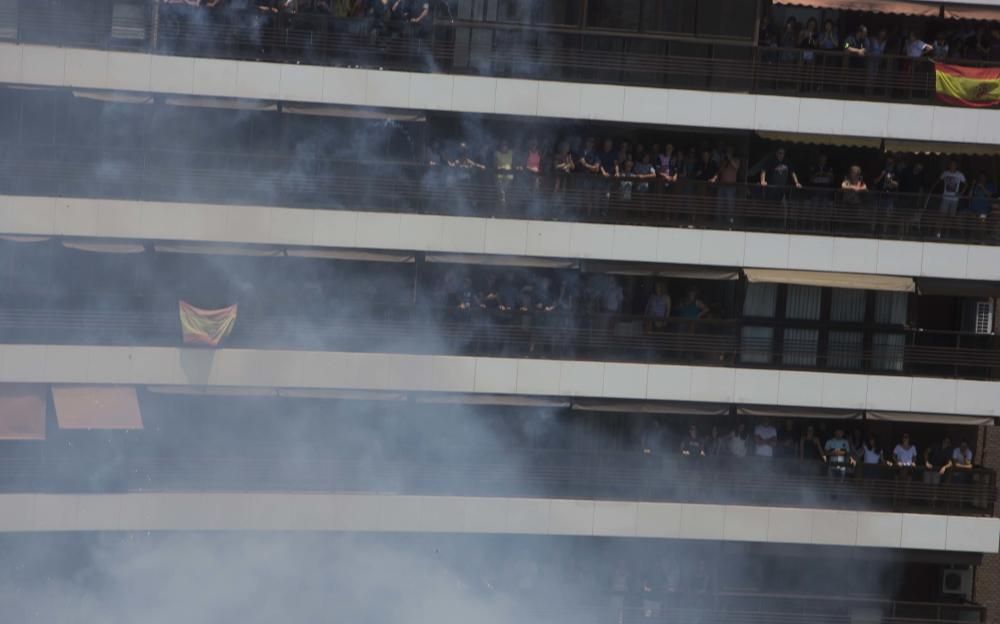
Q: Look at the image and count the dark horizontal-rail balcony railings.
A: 5